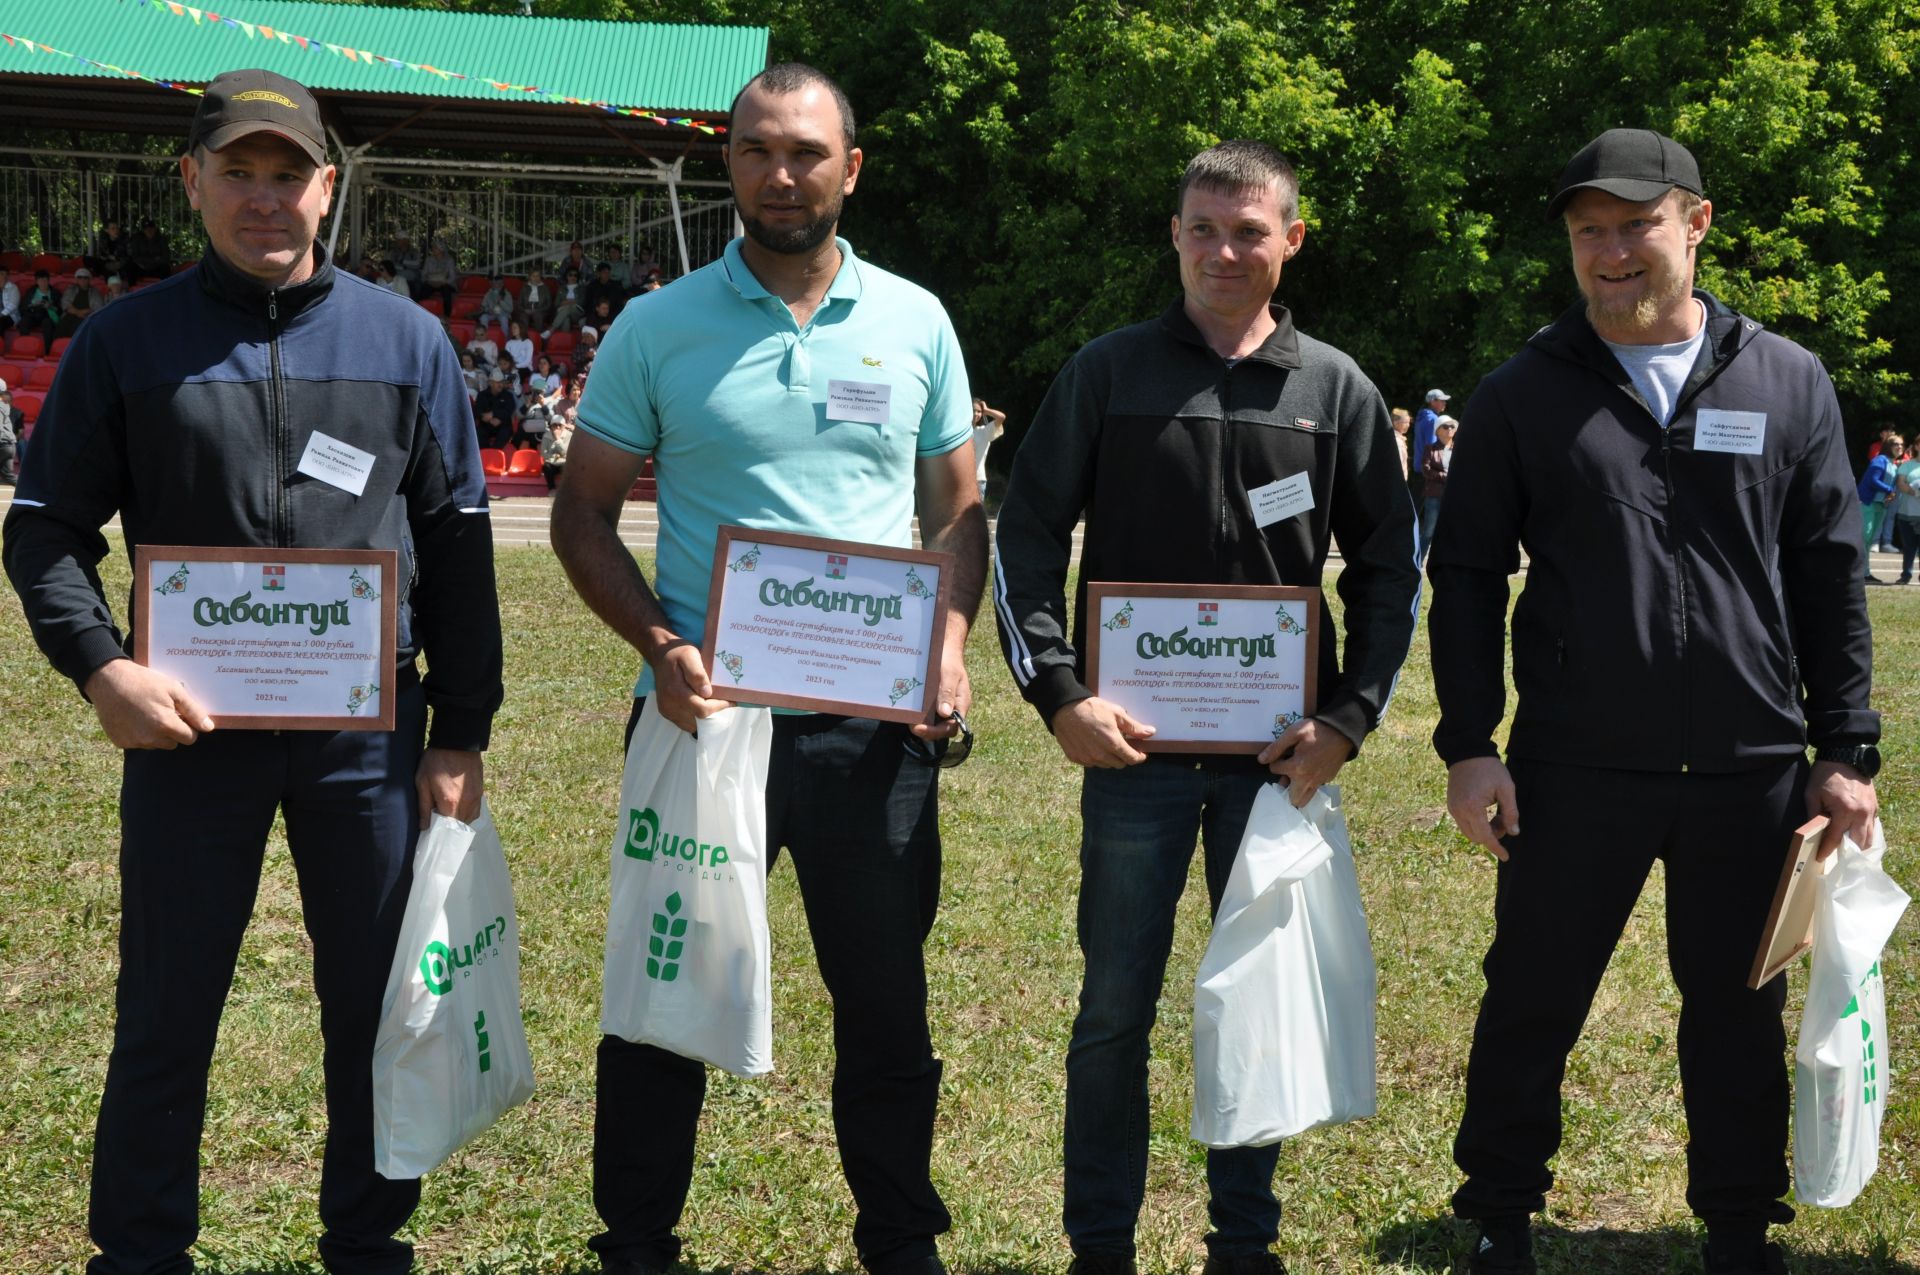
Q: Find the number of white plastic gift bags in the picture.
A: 4